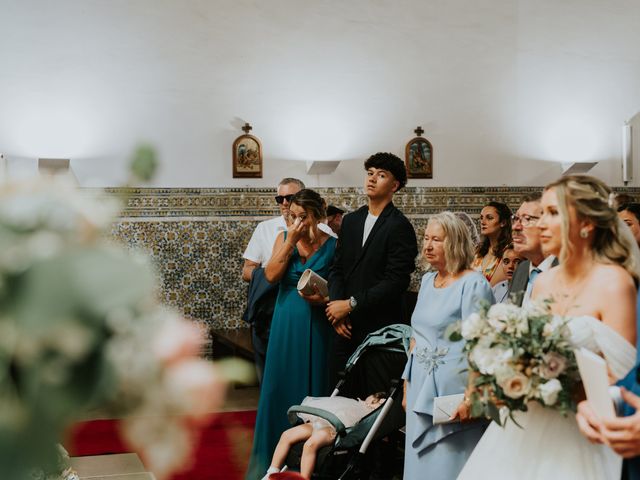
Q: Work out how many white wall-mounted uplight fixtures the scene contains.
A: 3